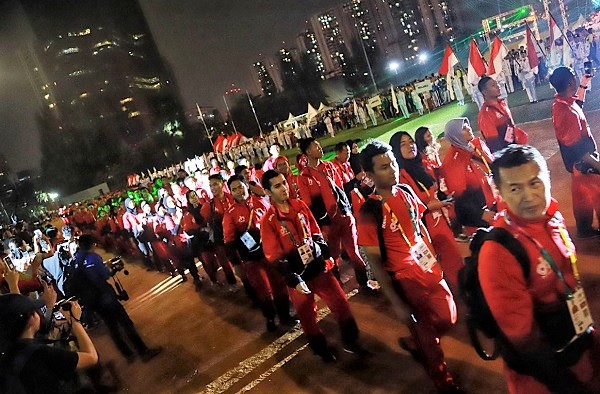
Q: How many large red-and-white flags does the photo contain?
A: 5